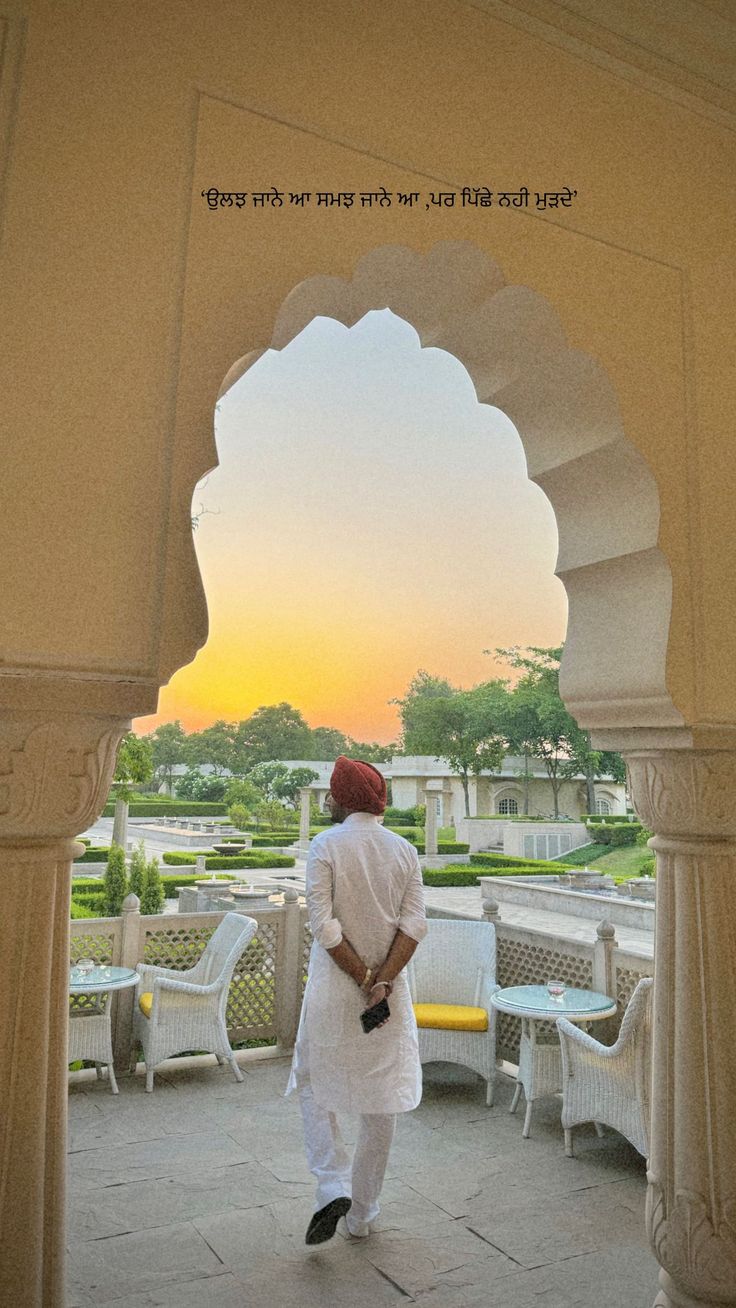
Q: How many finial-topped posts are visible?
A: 4